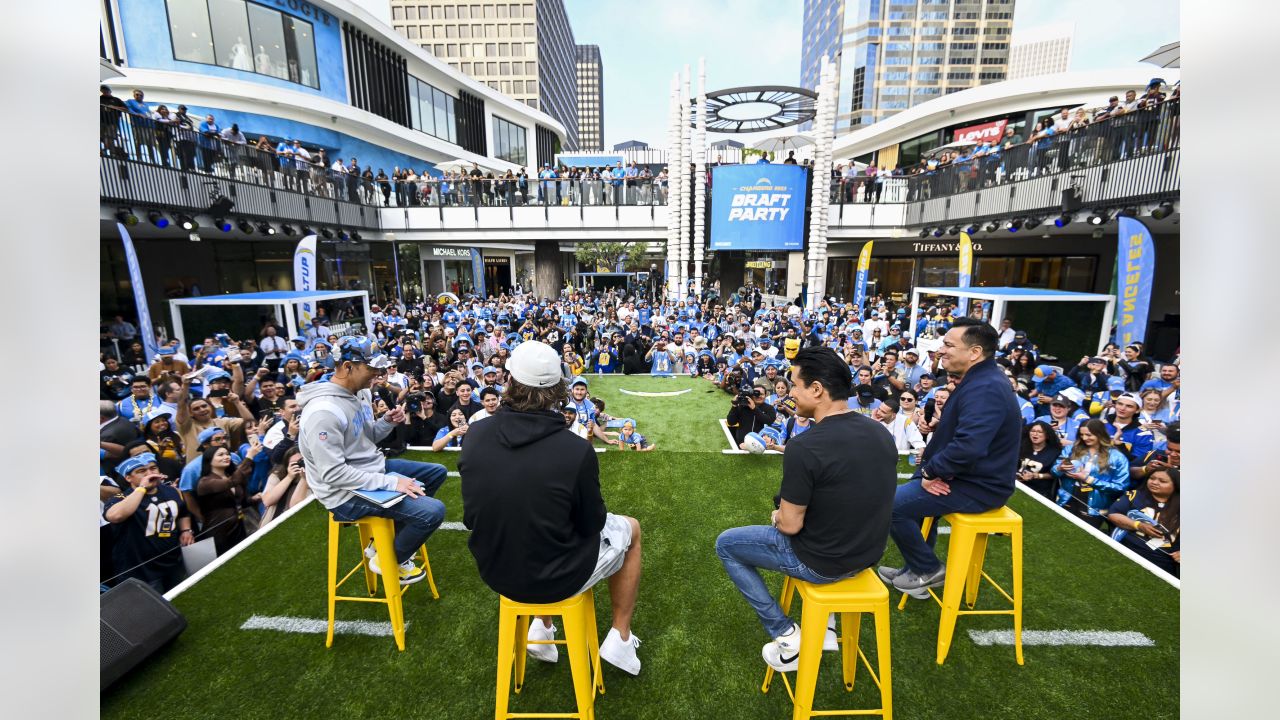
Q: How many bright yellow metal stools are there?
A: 4